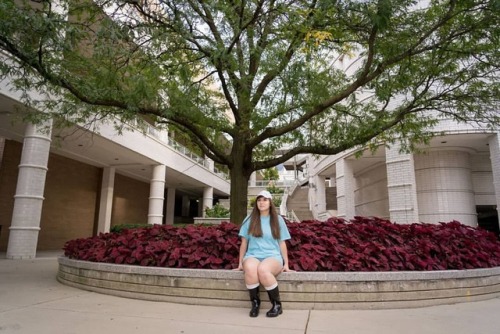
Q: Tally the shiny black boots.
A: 2